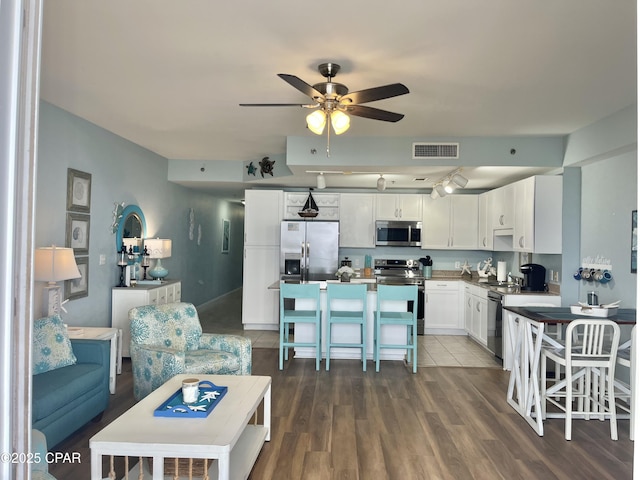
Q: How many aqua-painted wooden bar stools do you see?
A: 3